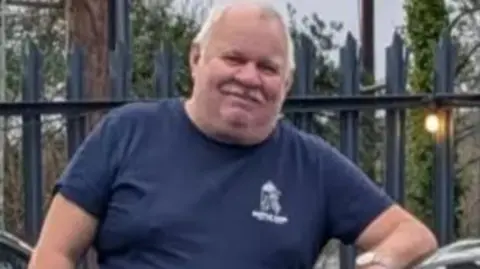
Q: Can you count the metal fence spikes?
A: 8